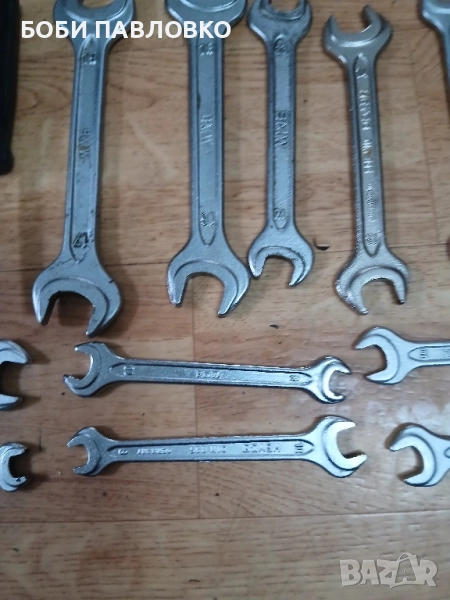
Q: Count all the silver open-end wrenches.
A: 11